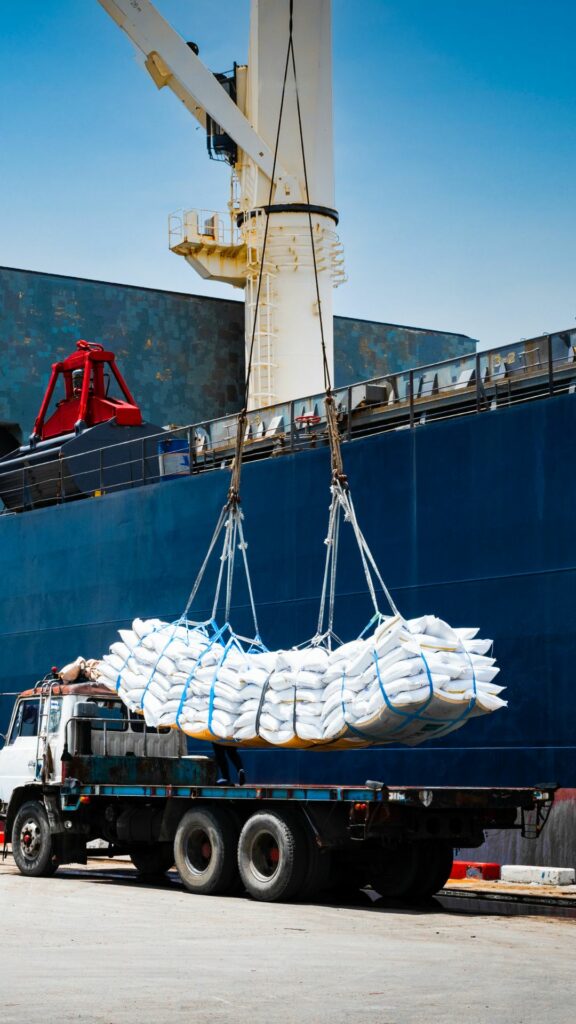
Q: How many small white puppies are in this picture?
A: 0